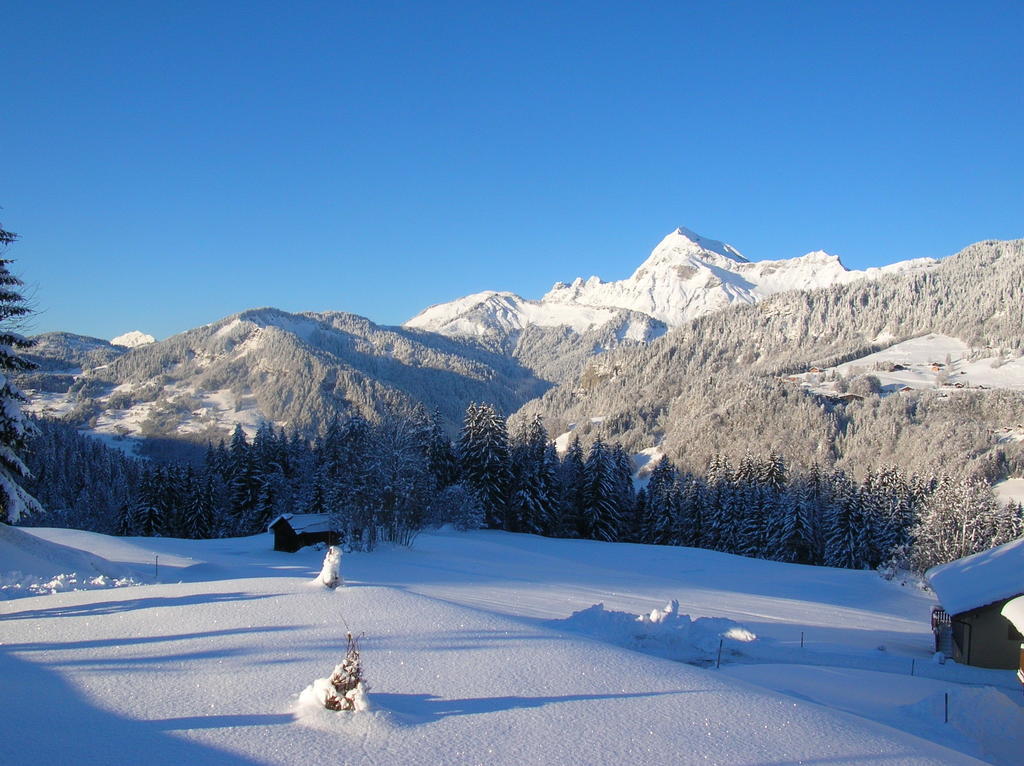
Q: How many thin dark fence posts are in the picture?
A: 5